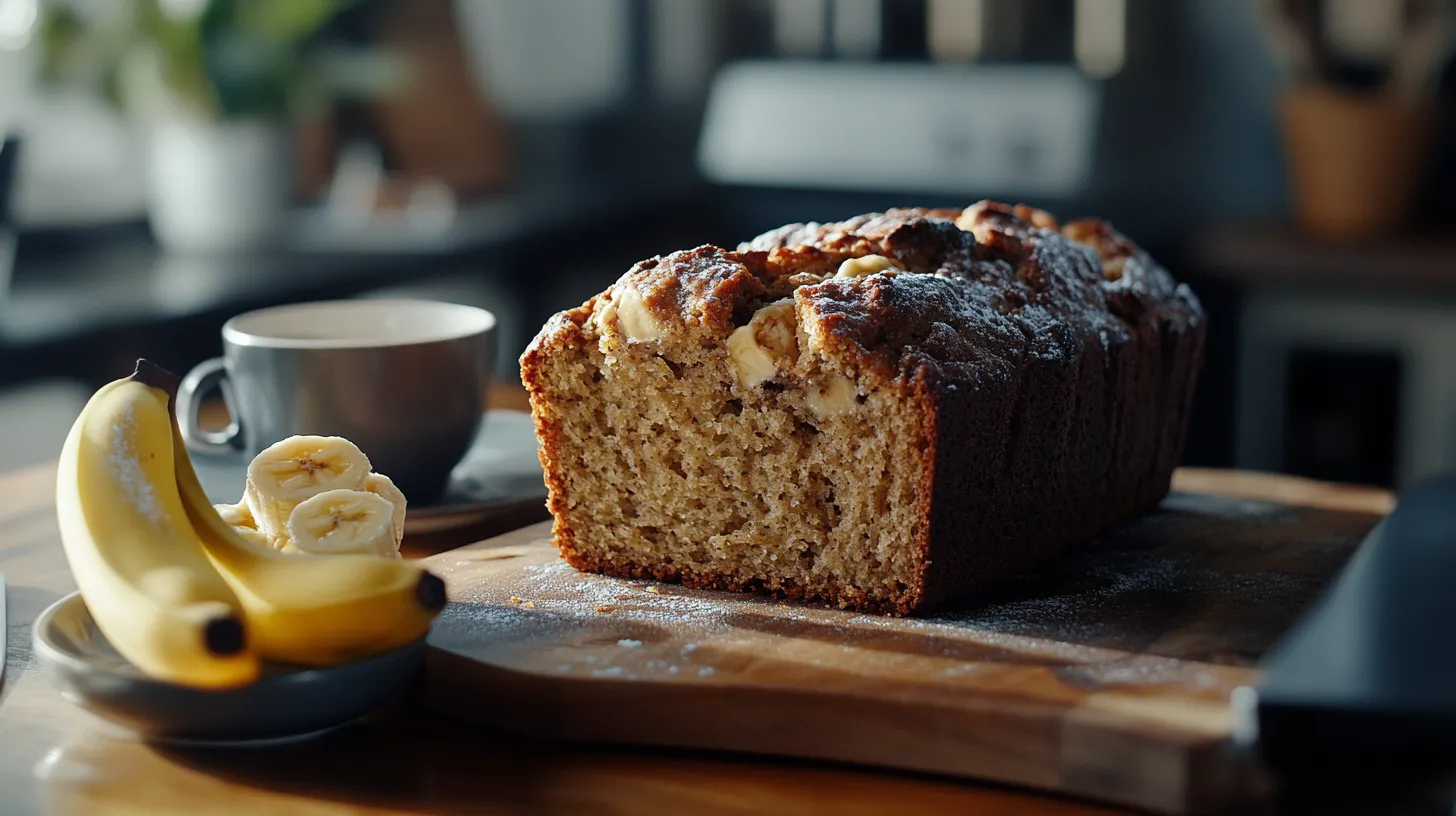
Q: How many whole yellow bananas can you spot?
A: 2